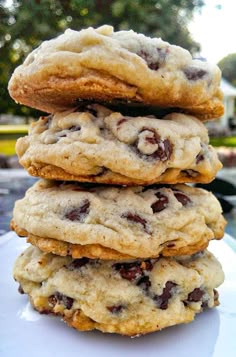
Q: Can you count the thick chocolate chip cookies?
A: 4